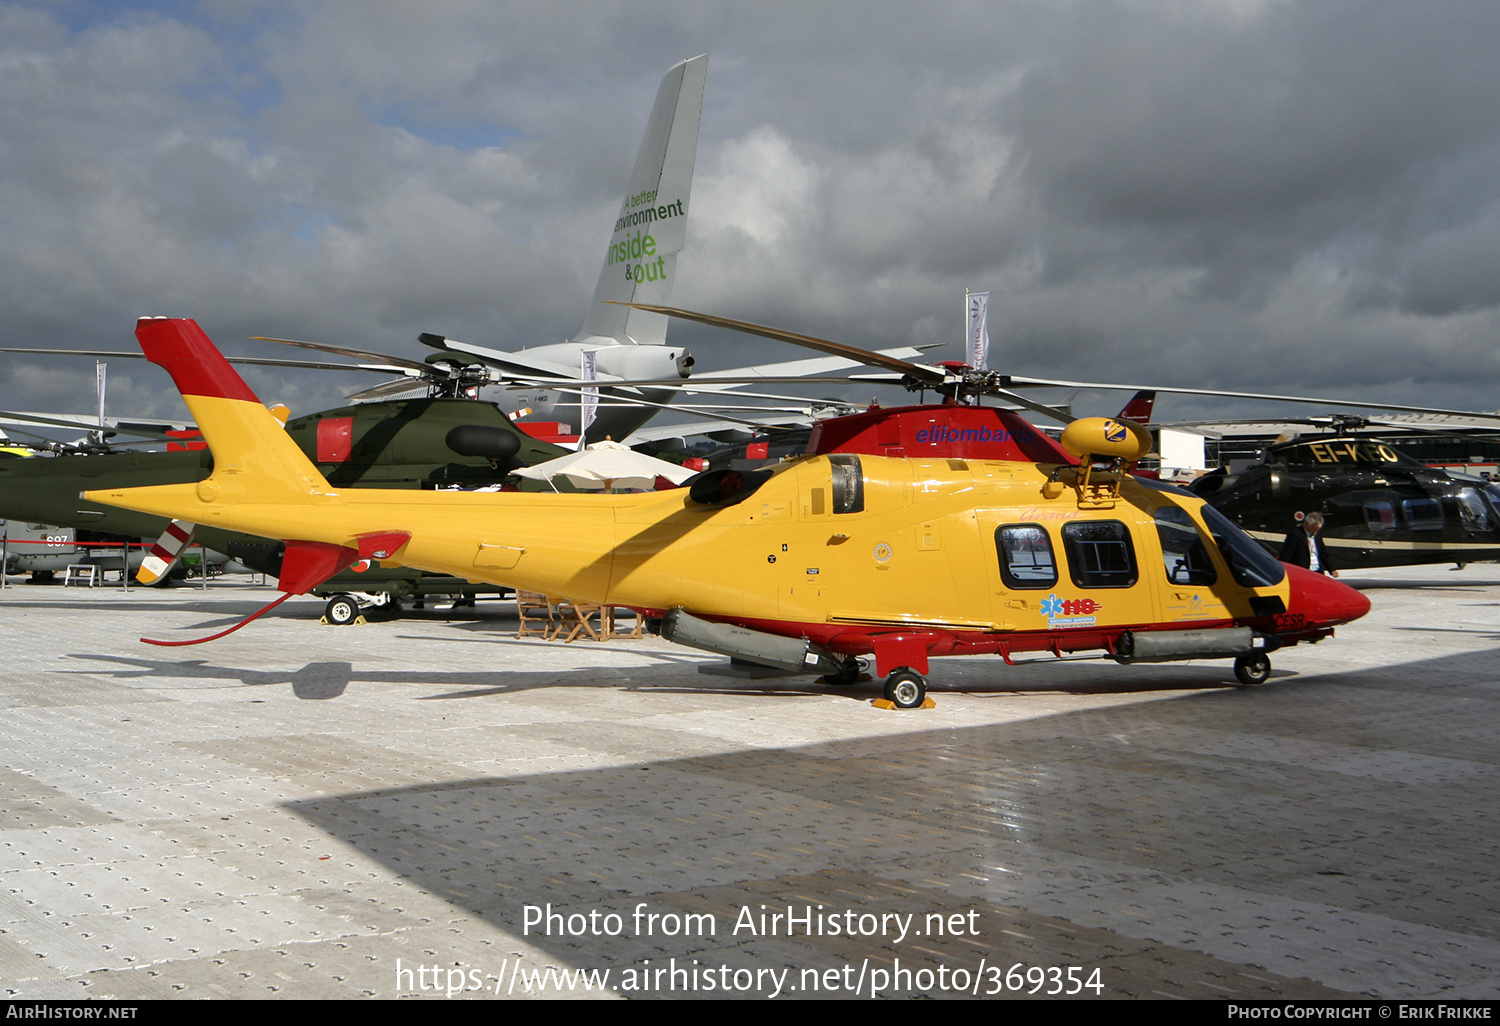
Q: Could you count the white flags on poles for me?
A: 3